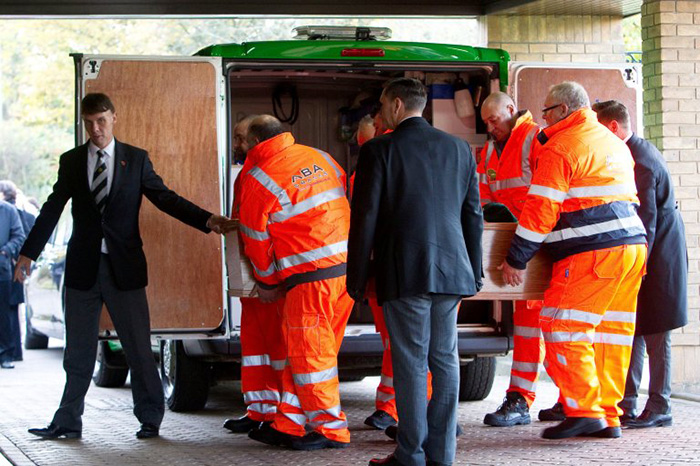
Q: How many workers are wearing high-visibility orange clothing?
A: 5